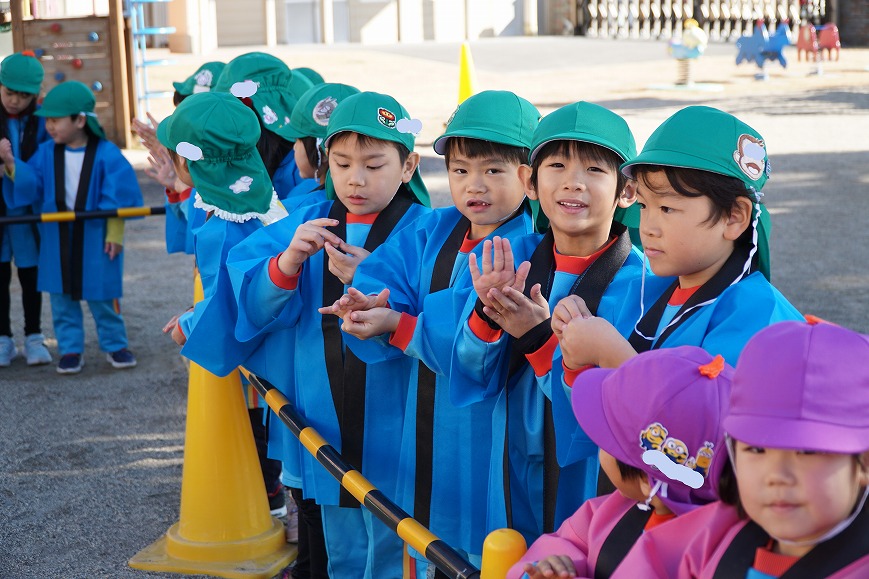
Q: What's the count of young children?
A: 13